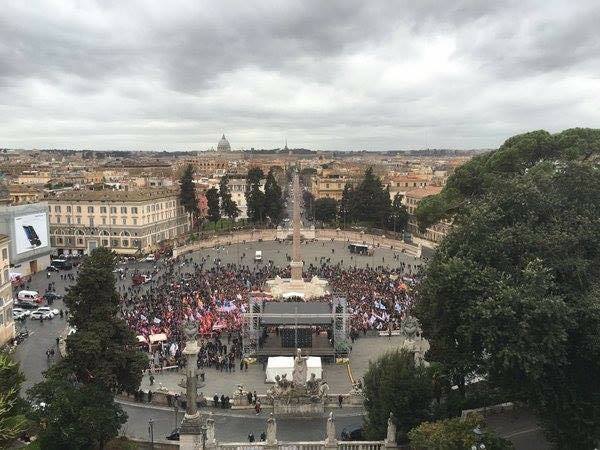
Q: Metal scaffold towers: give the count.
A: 2